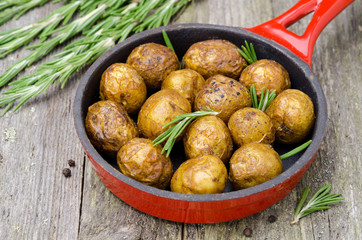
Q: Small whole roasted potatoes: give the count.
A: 14